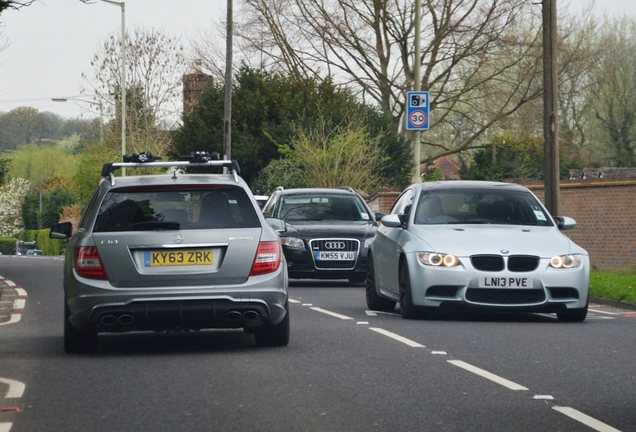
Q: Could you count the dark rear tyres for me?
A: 3